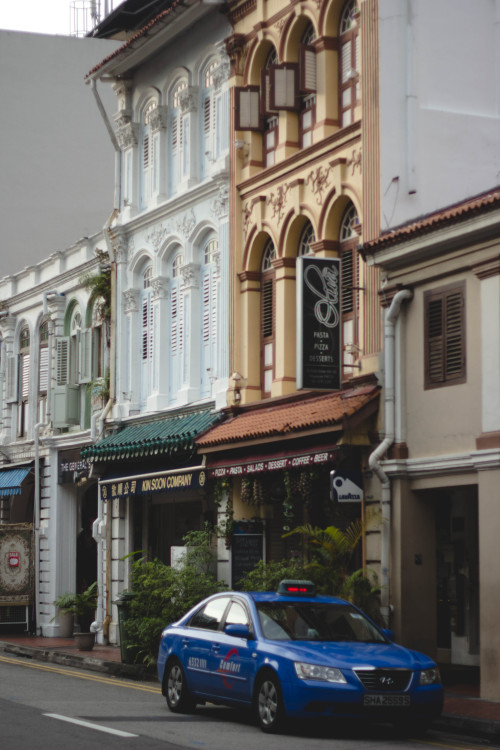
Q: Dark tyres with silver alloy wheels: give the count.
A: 2